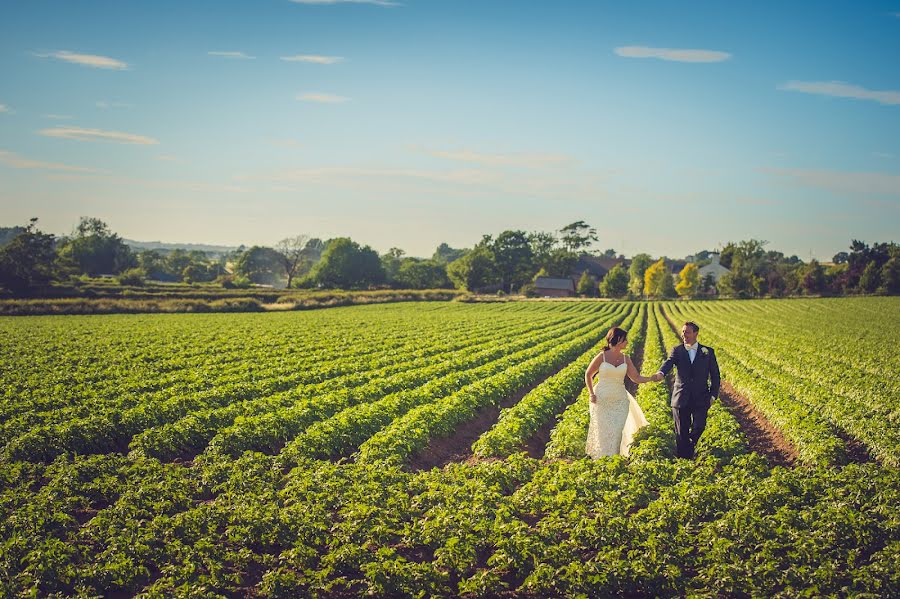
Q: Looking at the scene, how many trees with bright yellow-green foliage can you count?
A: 2